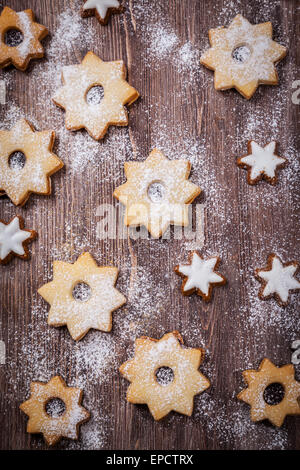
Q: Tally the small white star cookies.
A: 5